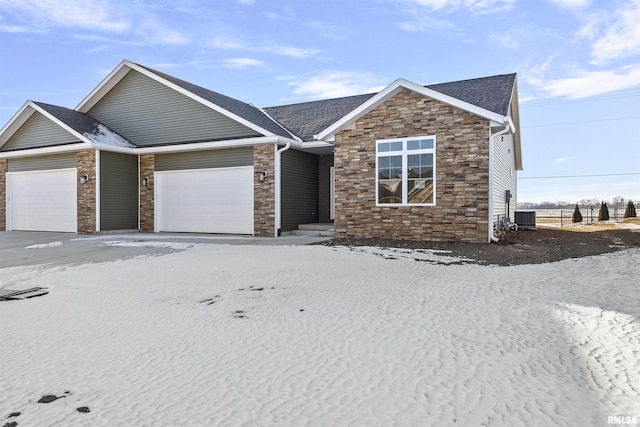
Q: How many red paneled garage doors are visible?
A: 0